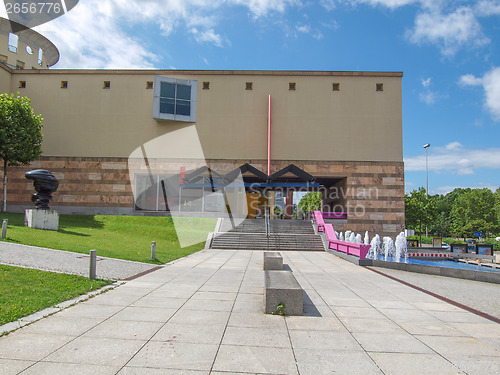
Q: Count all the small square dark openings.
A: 9